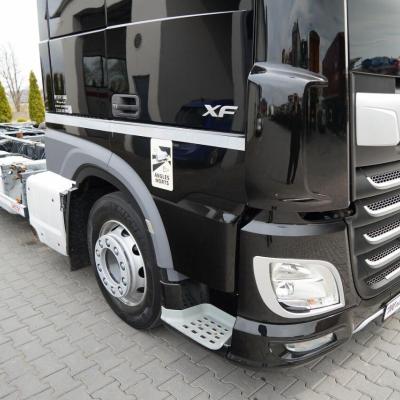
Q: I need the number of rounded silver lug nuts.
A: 10